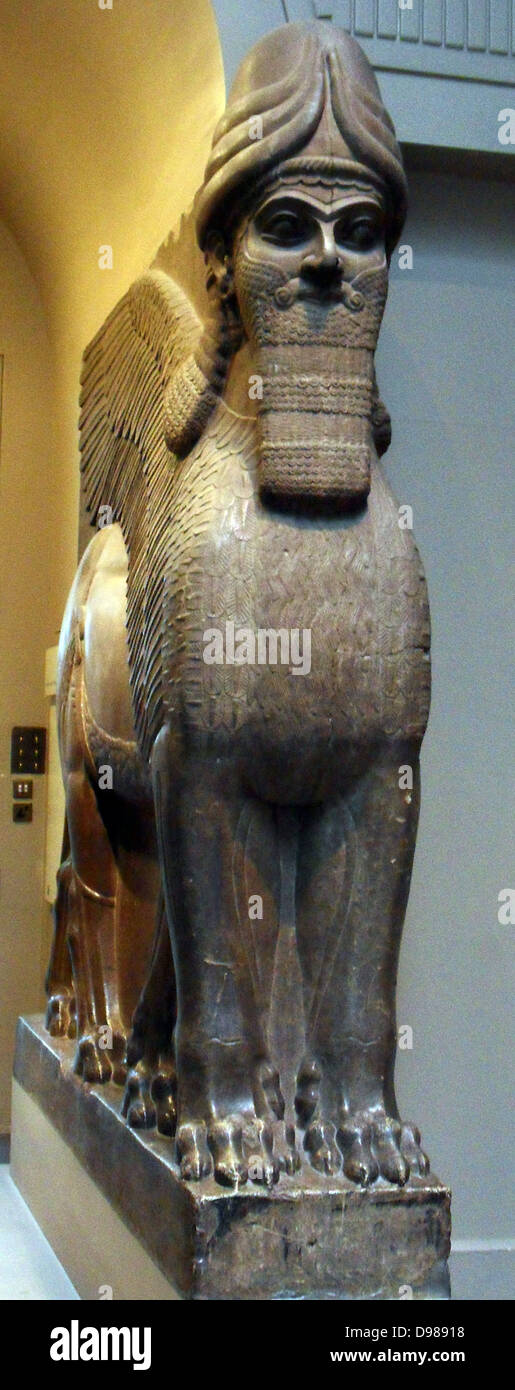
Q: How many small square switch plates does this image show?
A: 2